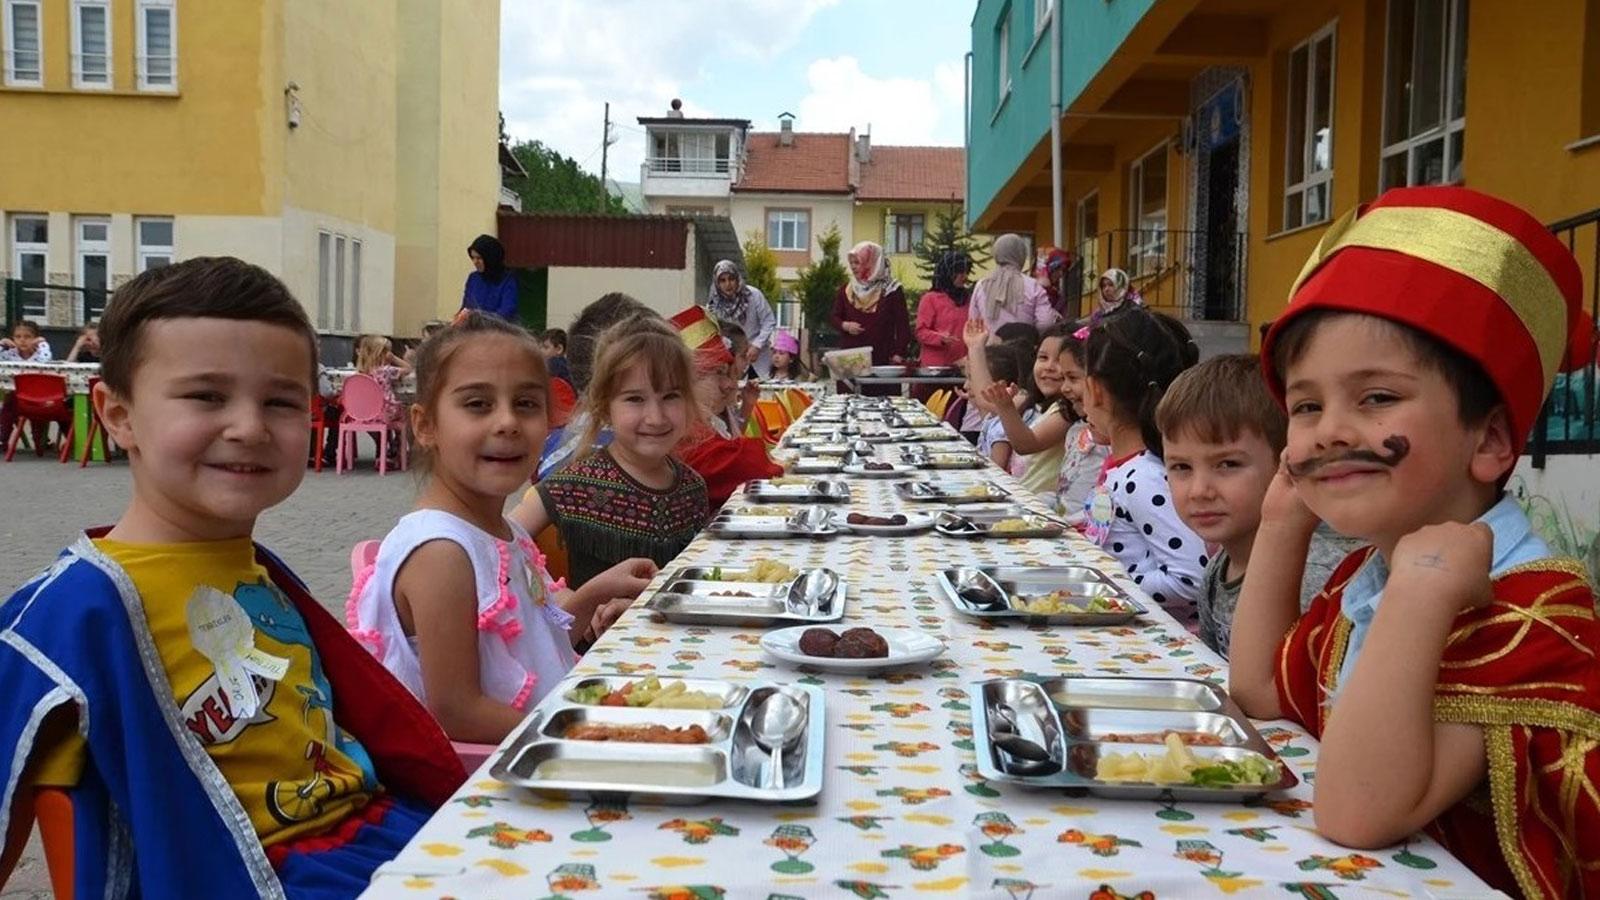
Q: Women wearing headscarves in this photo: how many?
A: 7